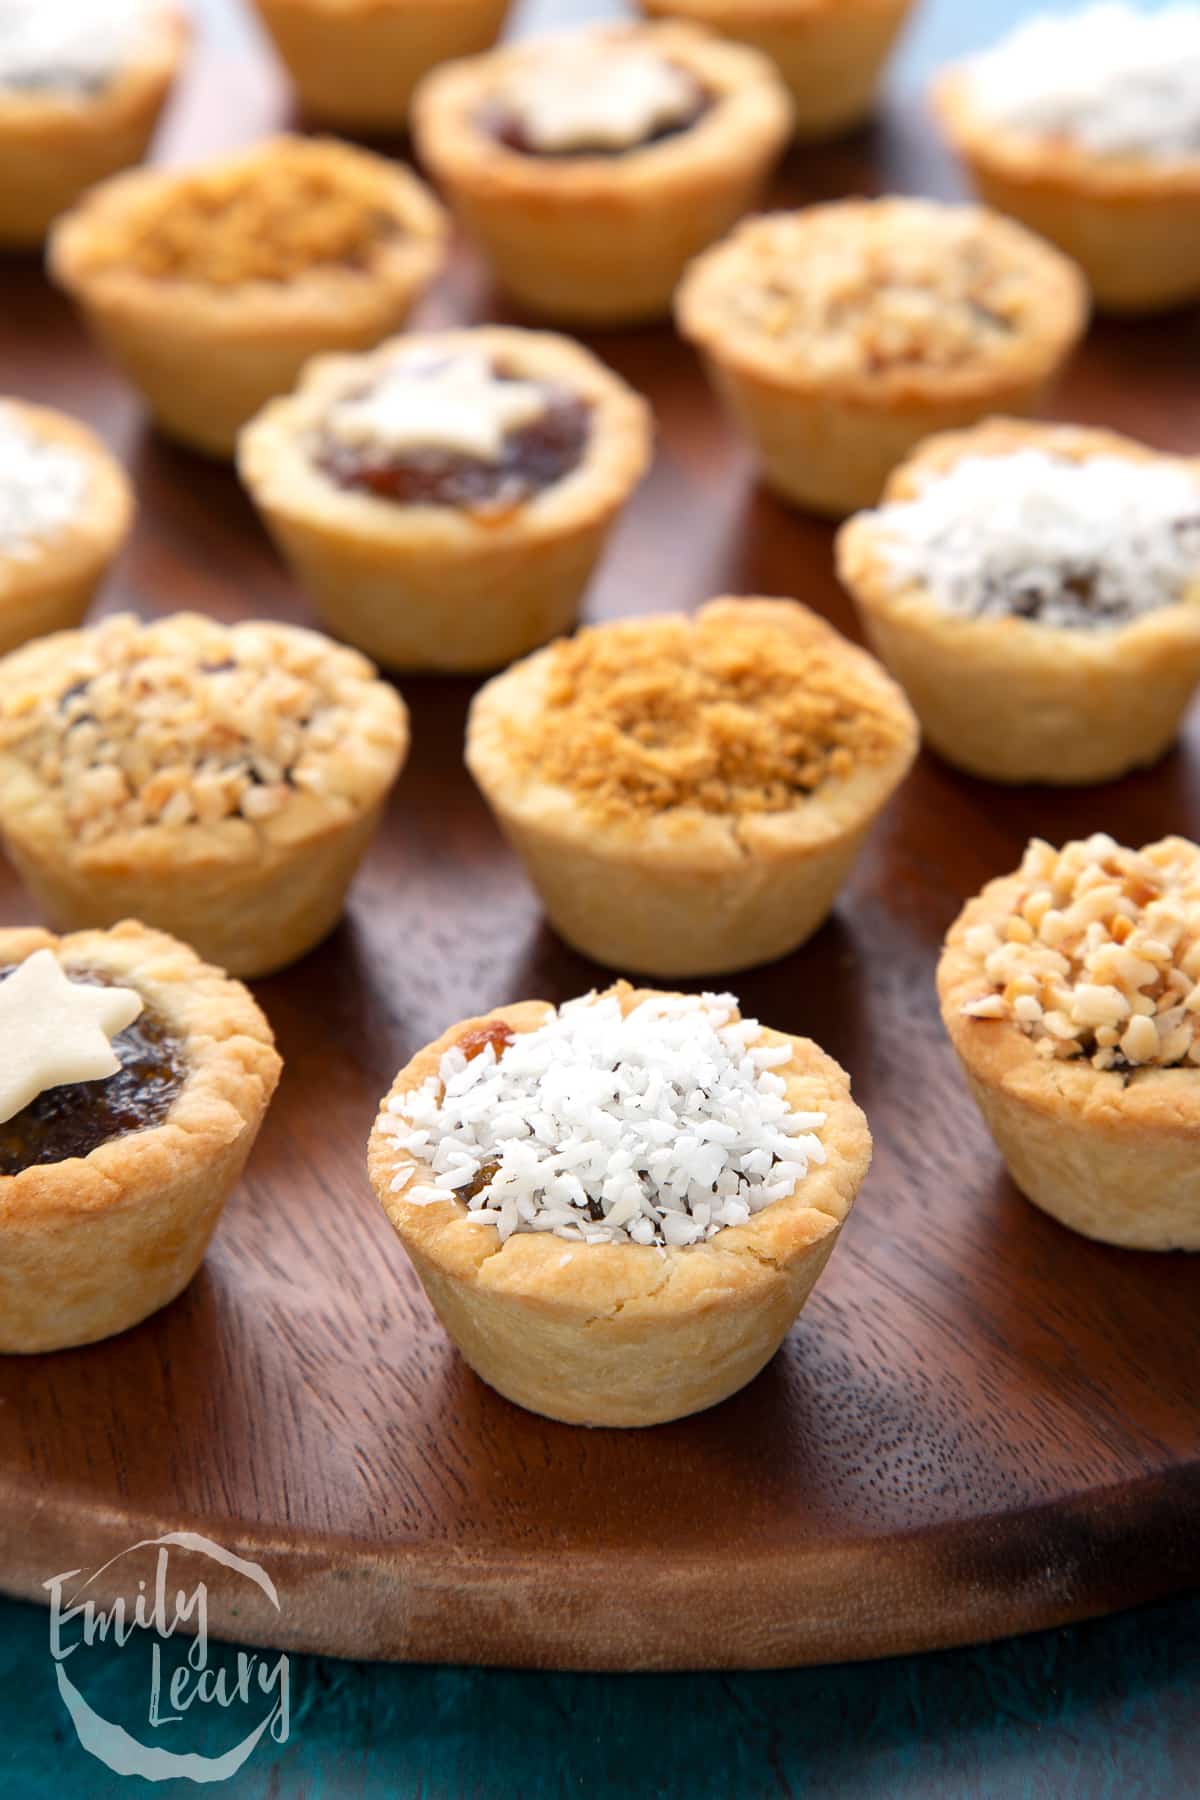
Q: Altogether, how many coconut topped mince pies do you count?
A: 5